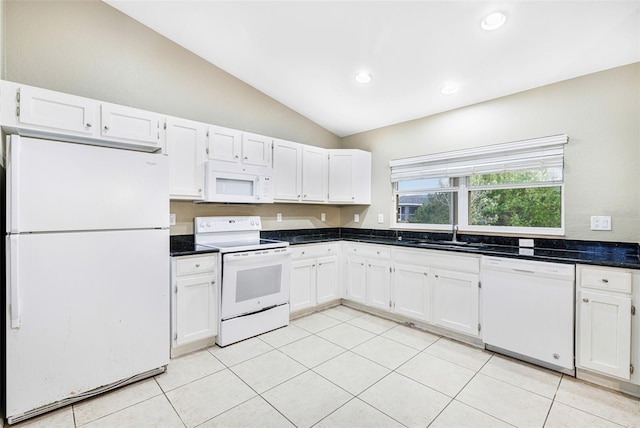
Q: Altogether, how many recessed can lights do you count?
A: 3